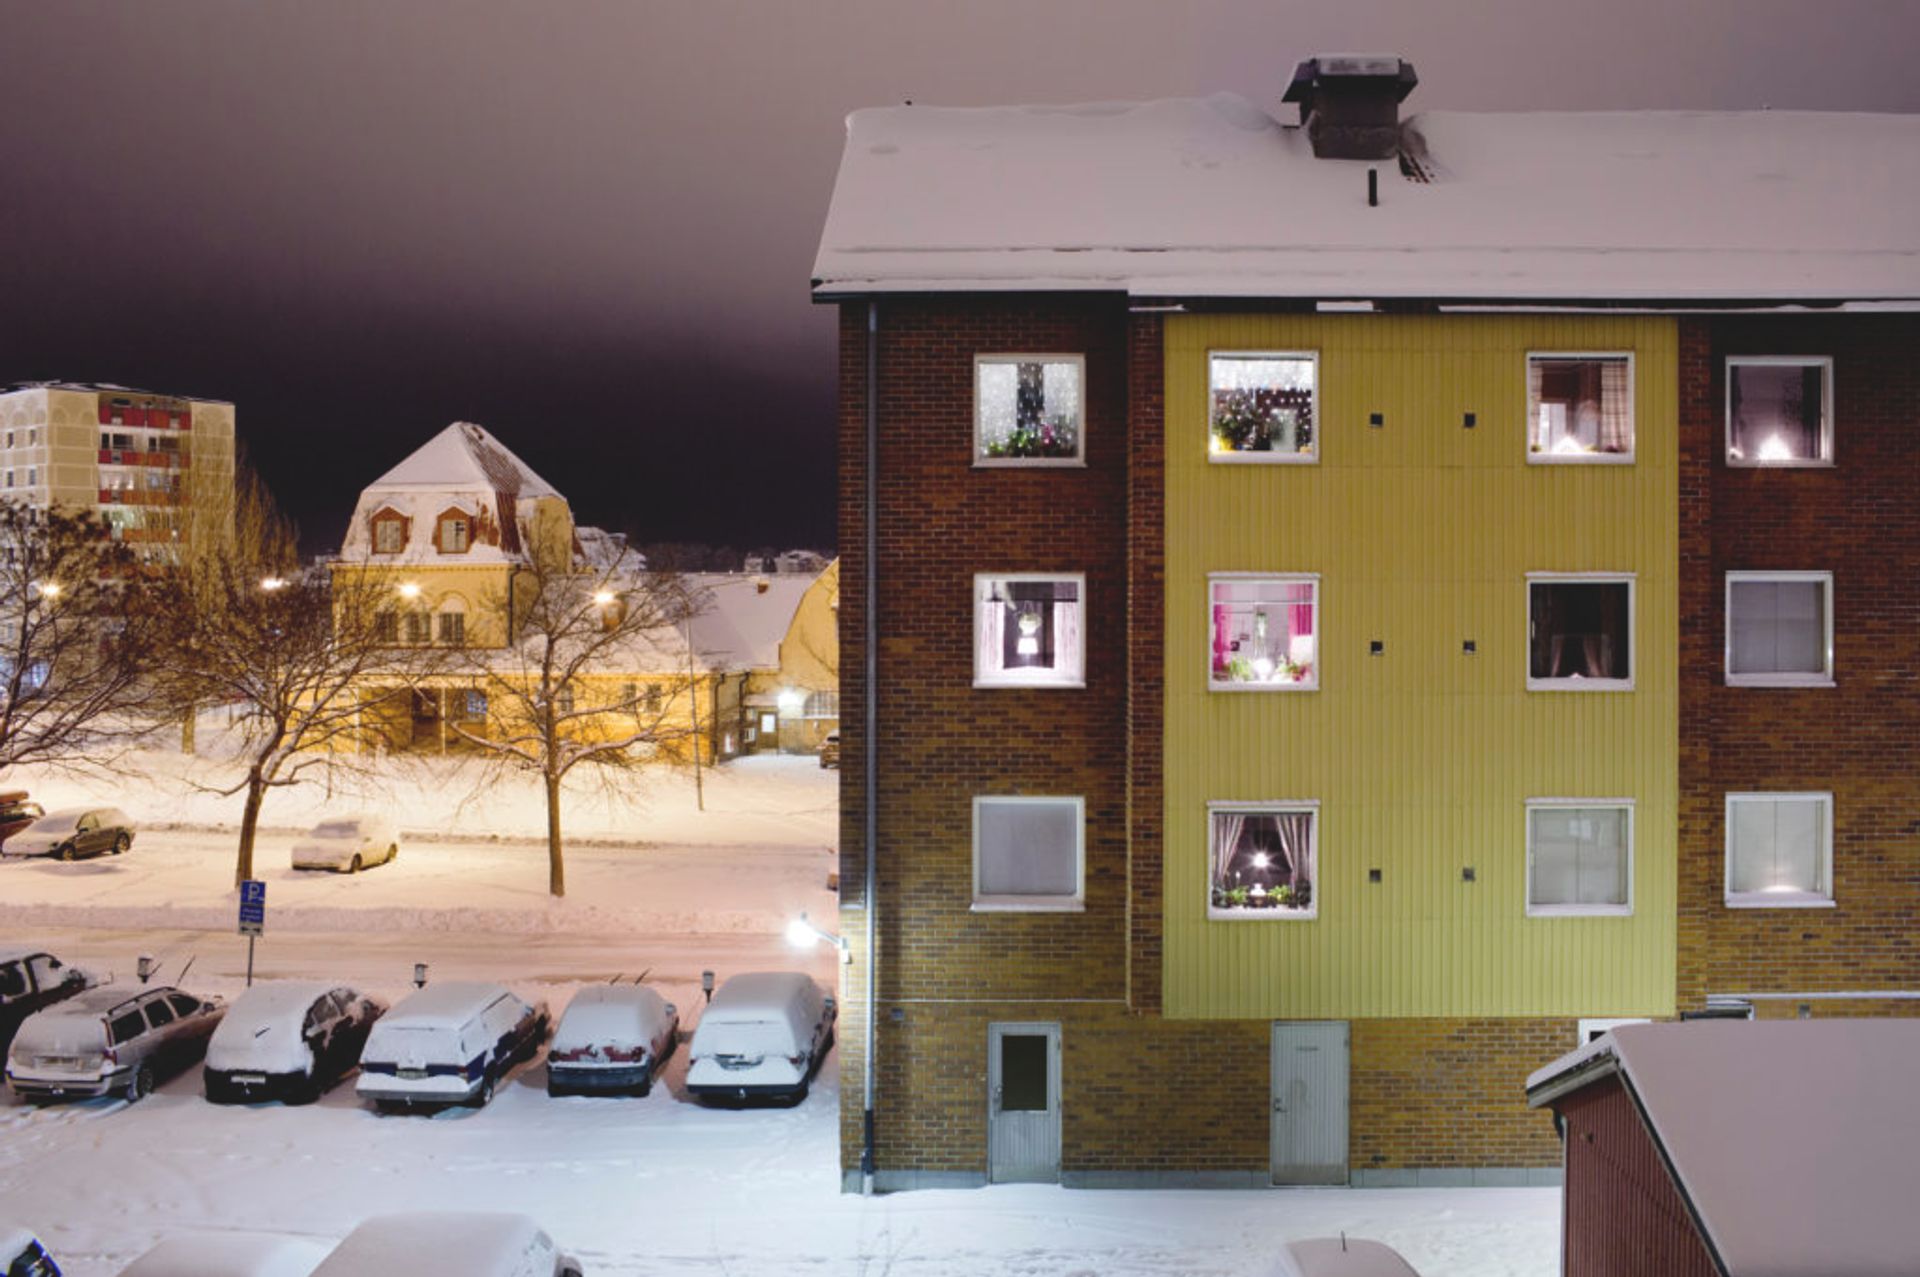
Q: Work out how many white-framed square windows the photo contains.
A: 12